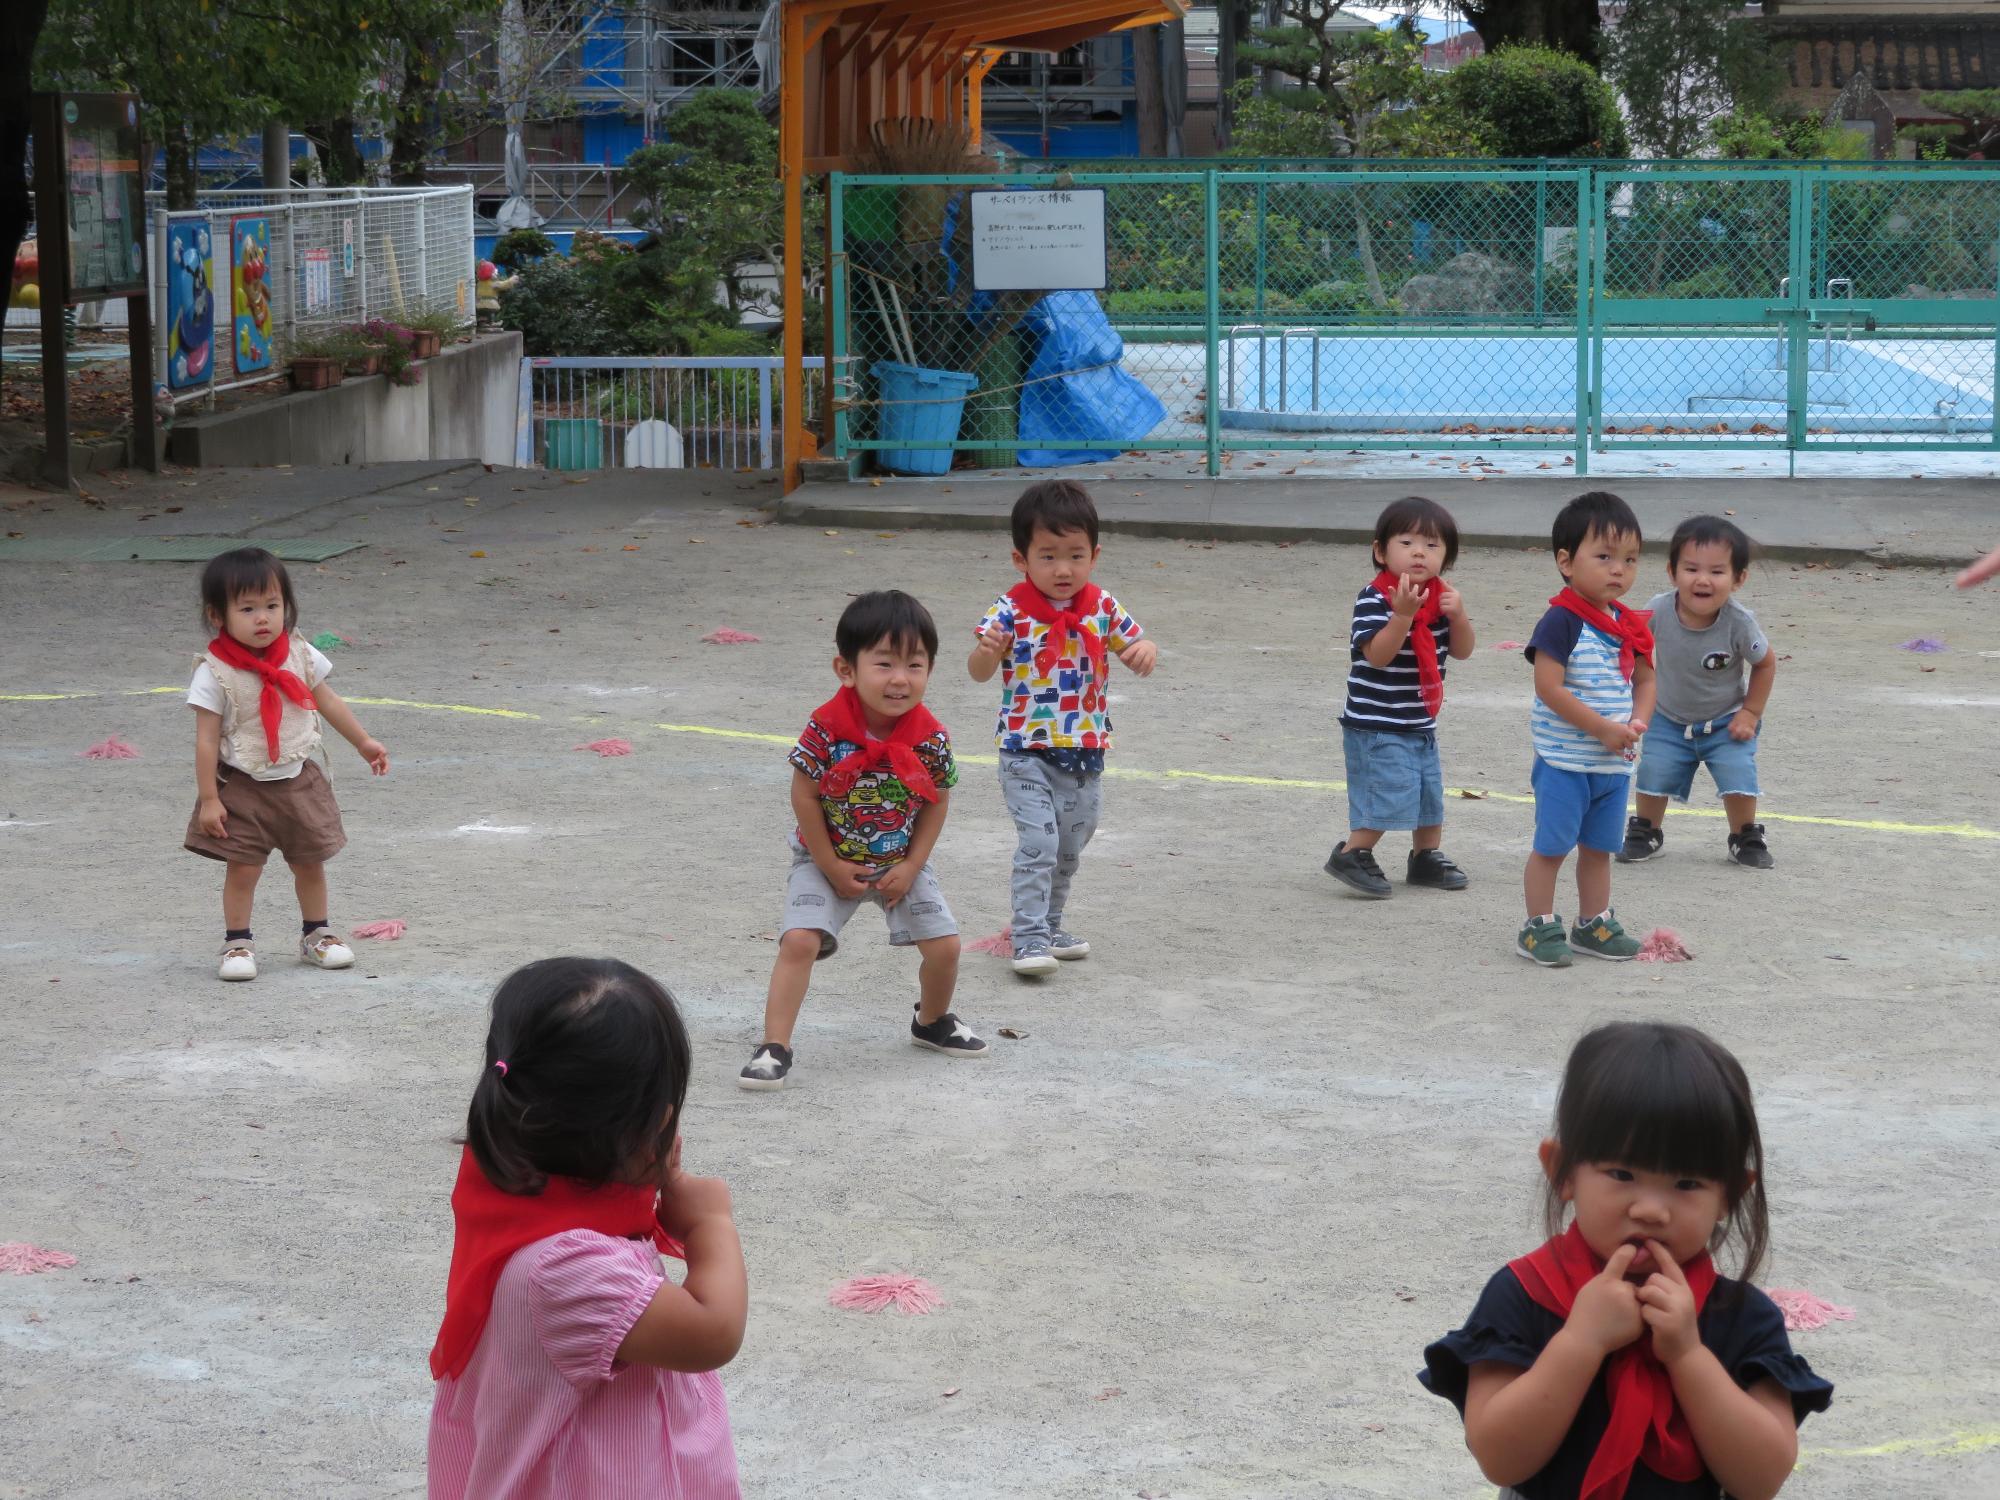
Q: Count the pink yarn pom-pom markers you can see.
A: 10